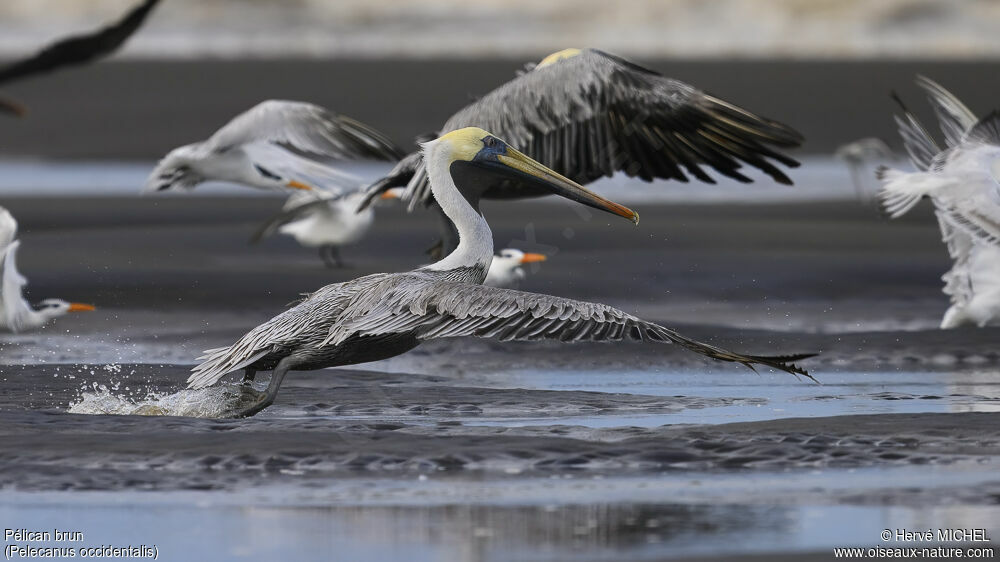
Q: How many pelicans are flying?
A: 2